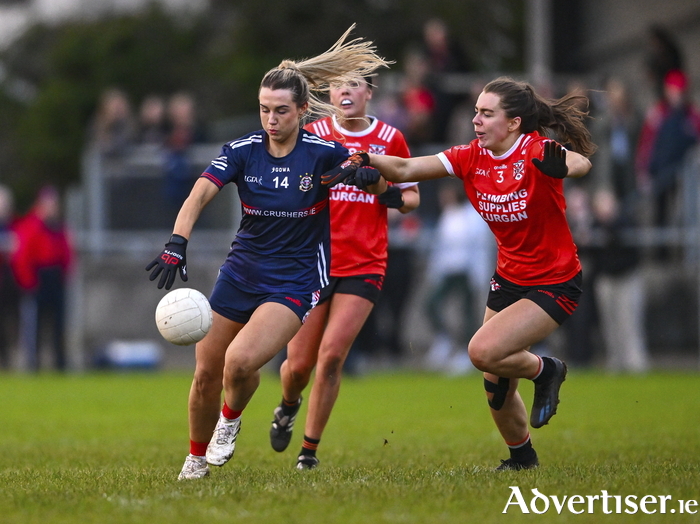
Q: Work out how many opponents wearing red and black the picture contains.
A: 2